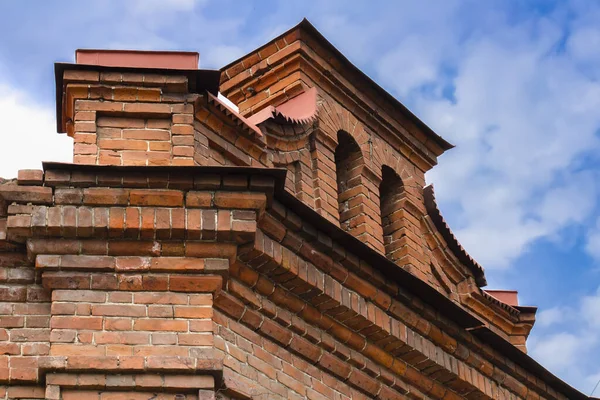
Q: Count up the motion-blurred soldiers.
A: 0